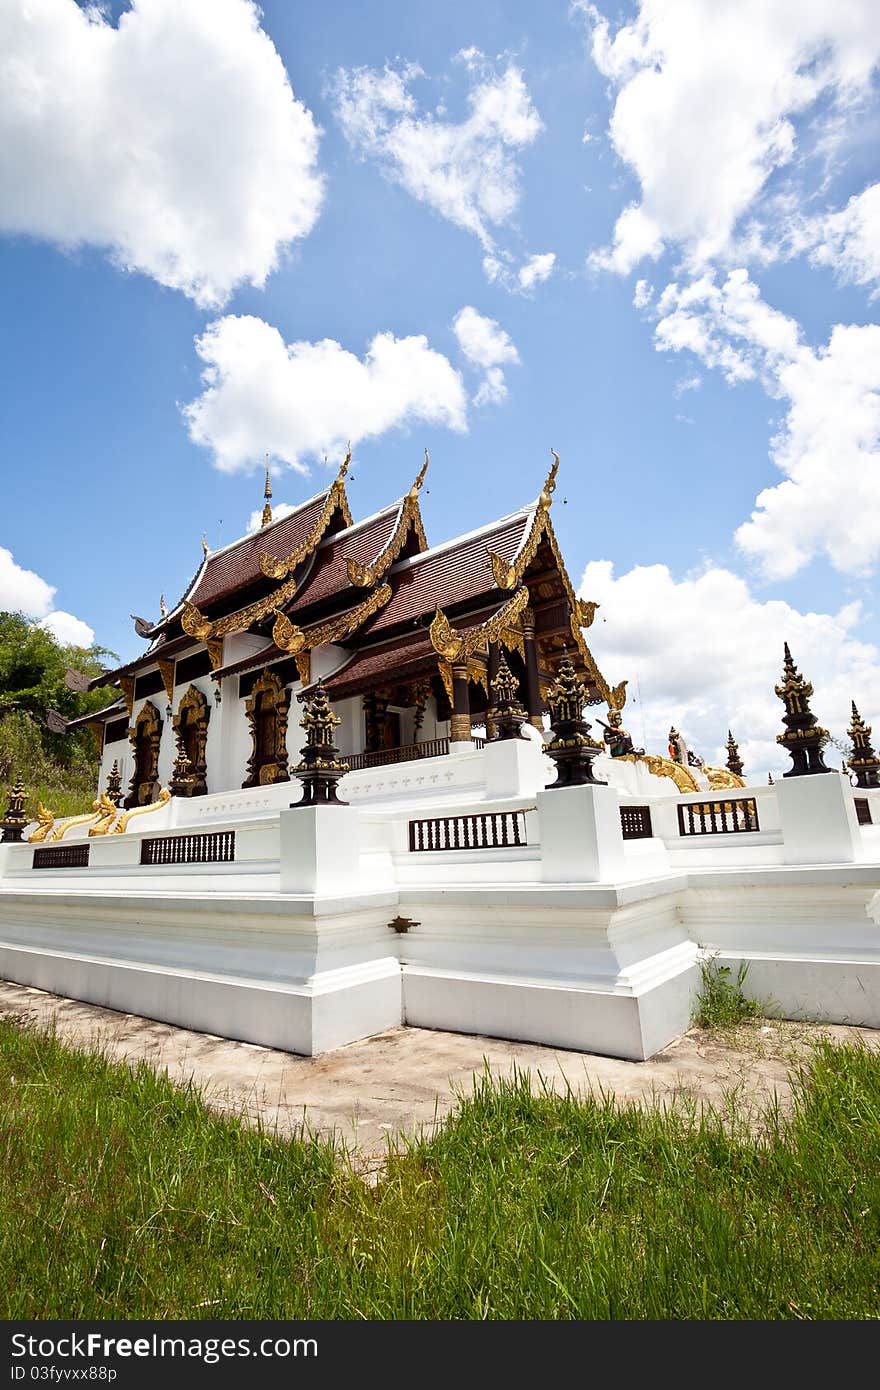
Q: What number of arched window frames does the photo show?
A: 3